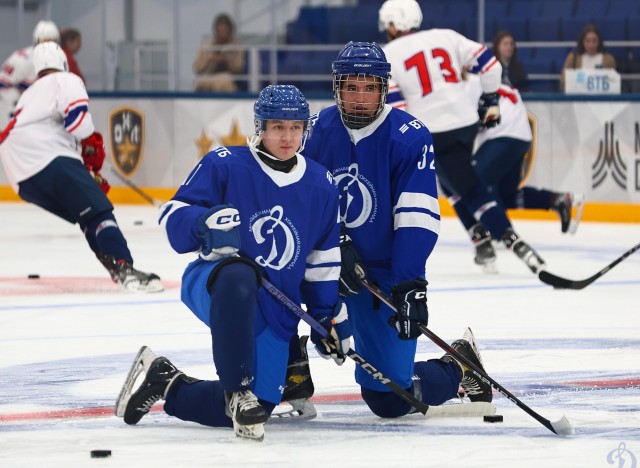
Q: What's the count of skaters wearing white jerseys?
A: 4